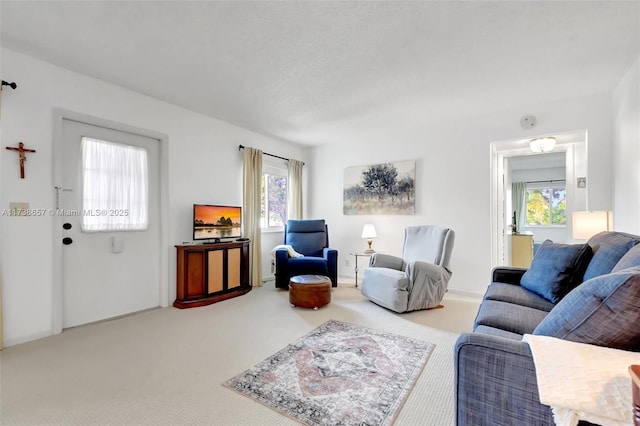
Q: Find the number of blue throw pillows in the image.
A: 2